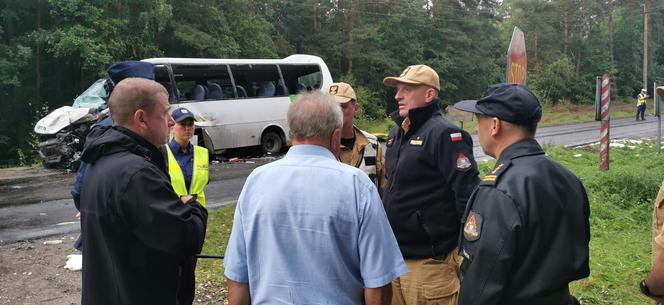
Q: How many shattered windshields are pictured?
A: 1